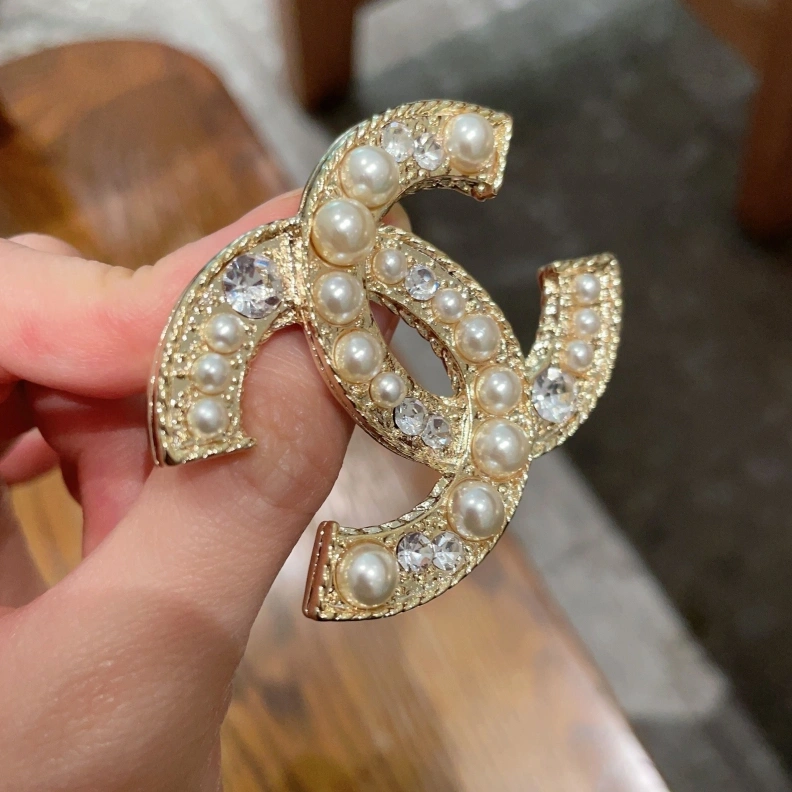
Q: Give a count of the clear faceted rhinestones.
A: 9